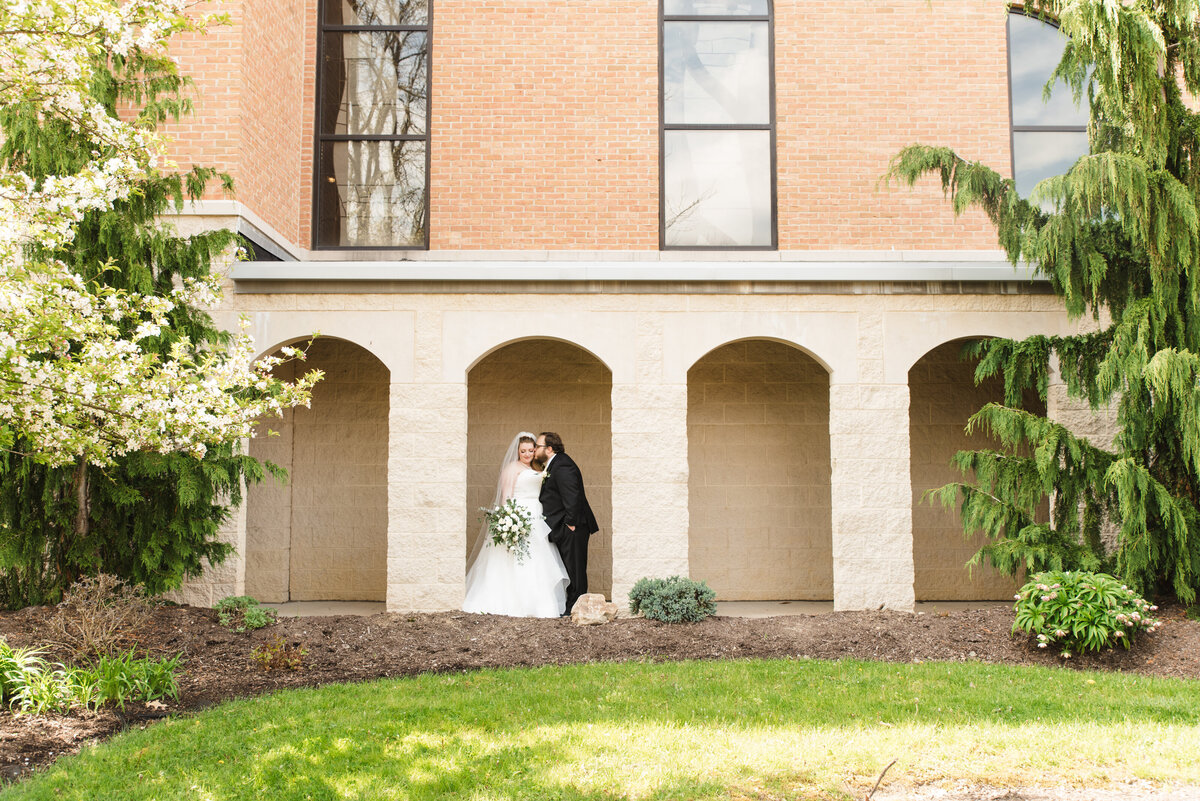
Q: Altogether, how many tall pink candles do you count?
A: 0